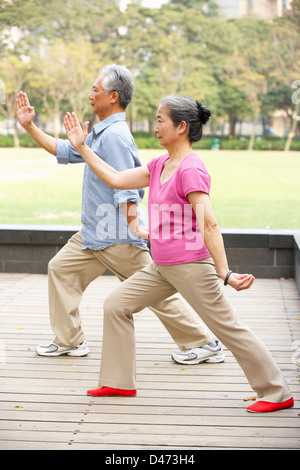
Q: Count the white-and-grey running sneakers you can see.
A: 2